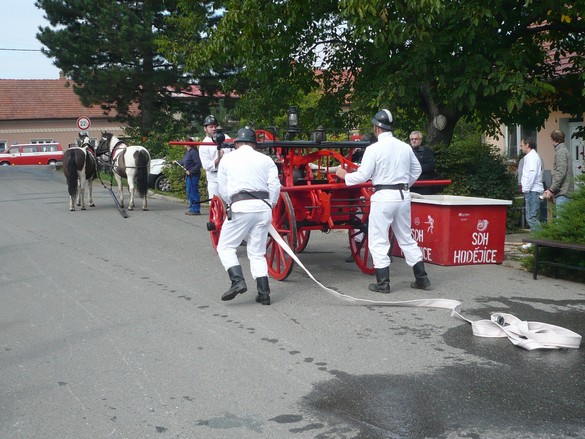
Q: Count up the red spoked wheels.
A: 4